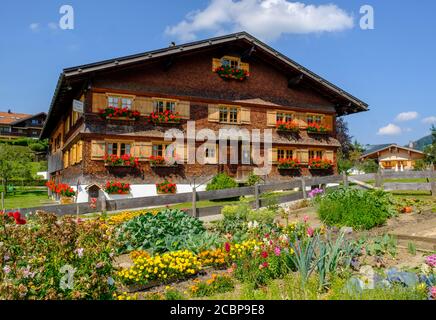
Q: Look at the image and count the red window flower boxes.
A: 11